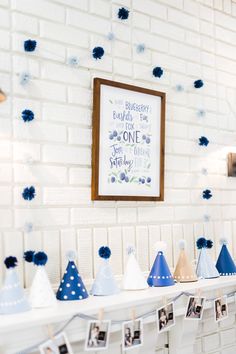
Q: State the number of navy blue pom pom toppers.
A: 4